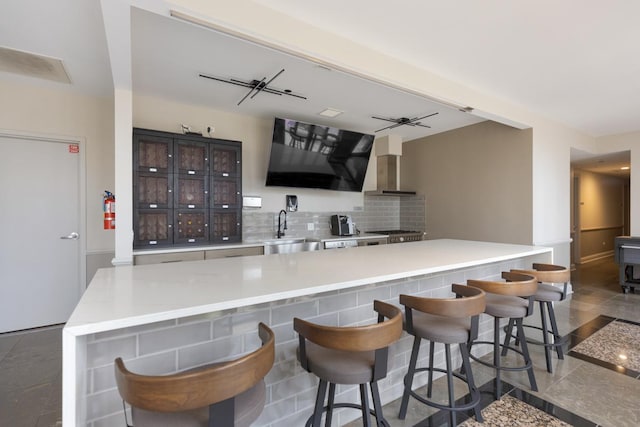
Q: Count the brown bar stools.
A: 5